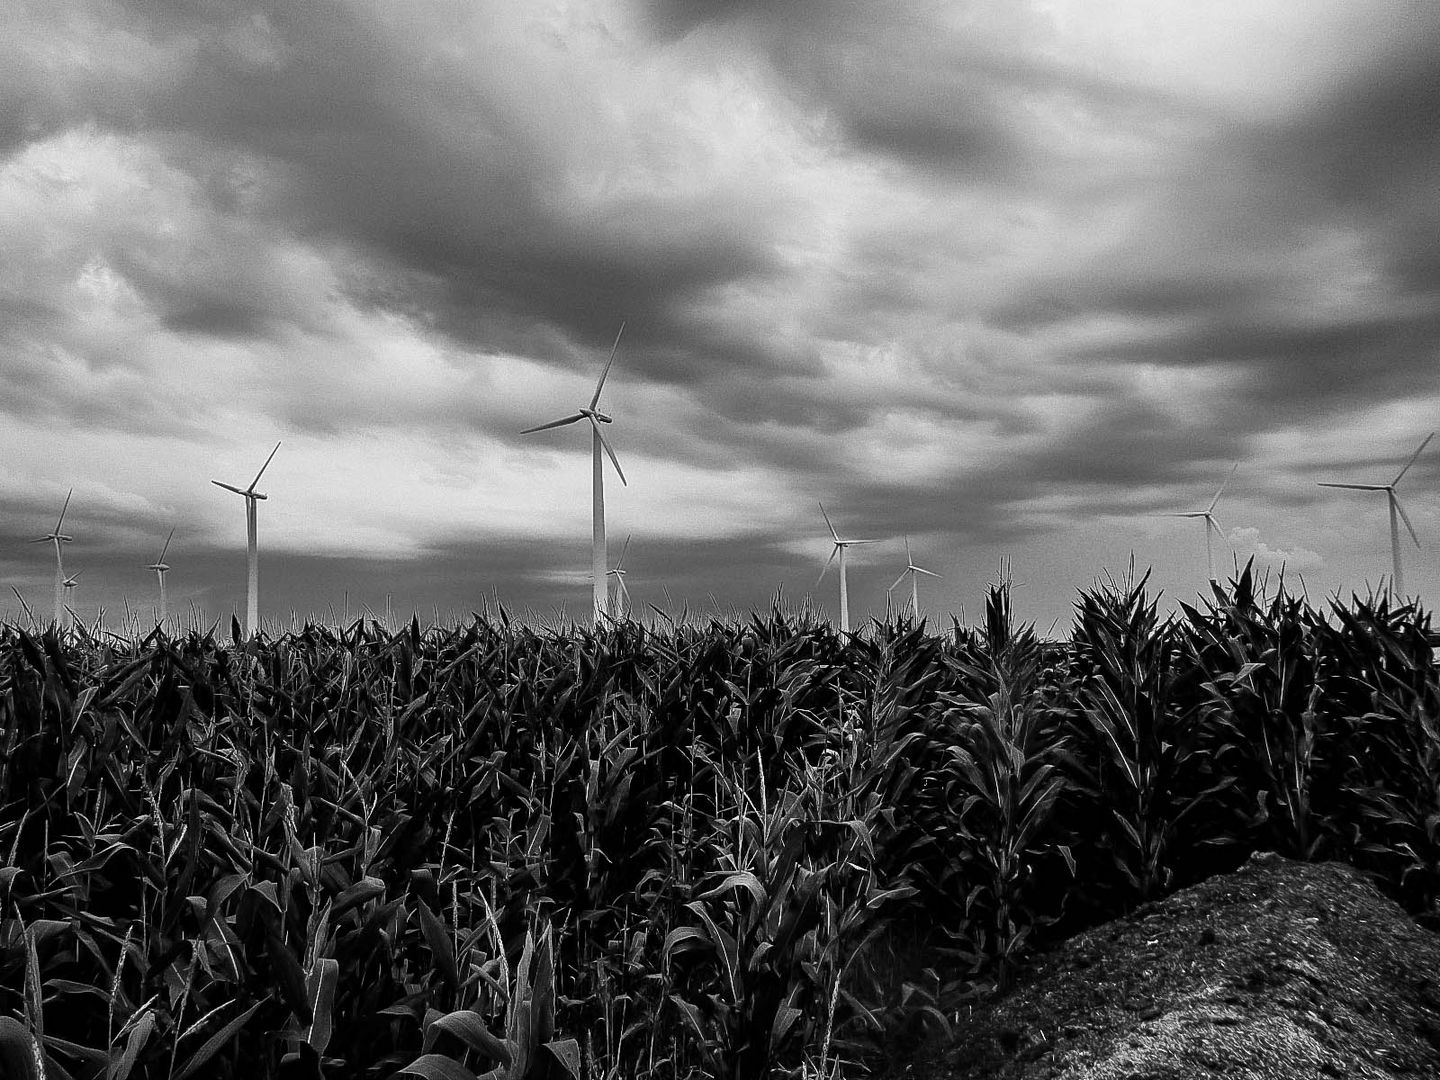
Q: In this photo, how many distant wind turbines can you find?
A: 10